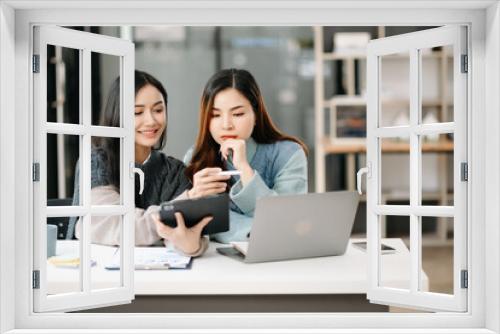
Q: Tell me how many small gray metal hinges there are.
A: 6